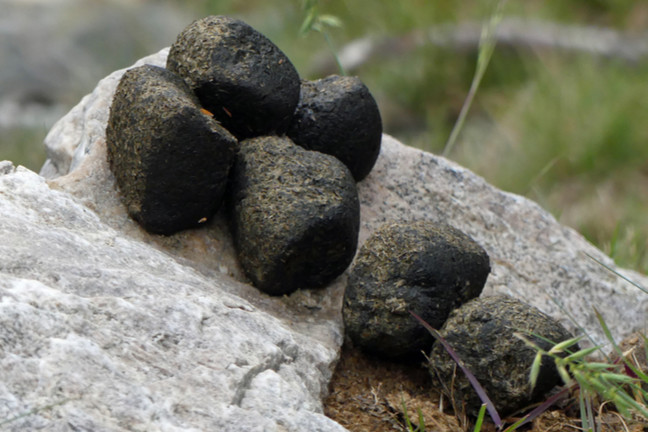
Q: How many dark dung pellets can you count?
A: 6